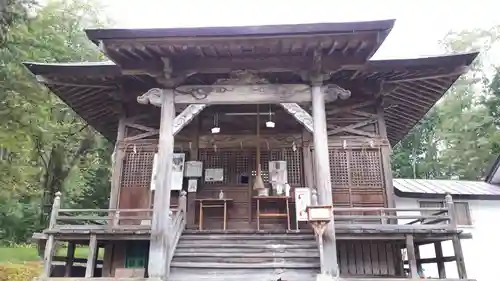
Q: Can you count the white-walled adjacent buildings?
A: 1